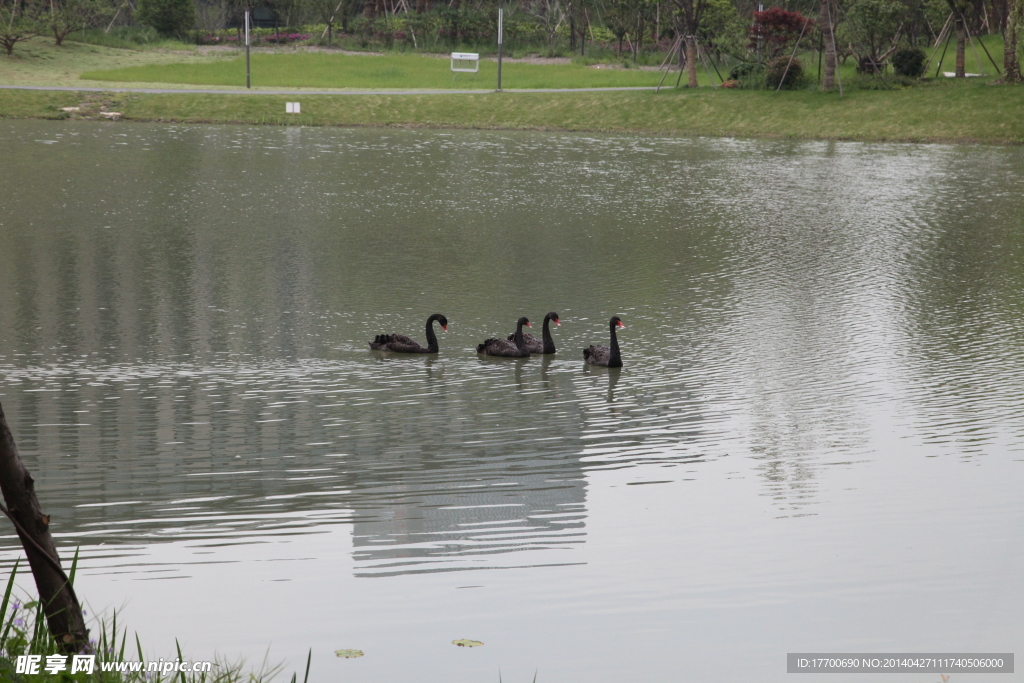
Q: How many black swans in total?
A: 4